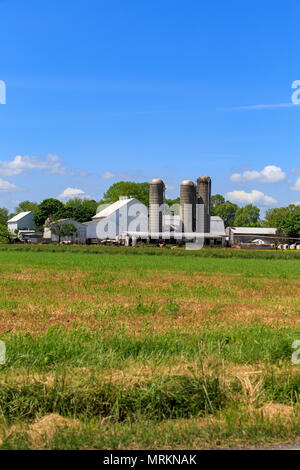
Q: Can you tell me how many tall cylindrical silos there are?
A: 3